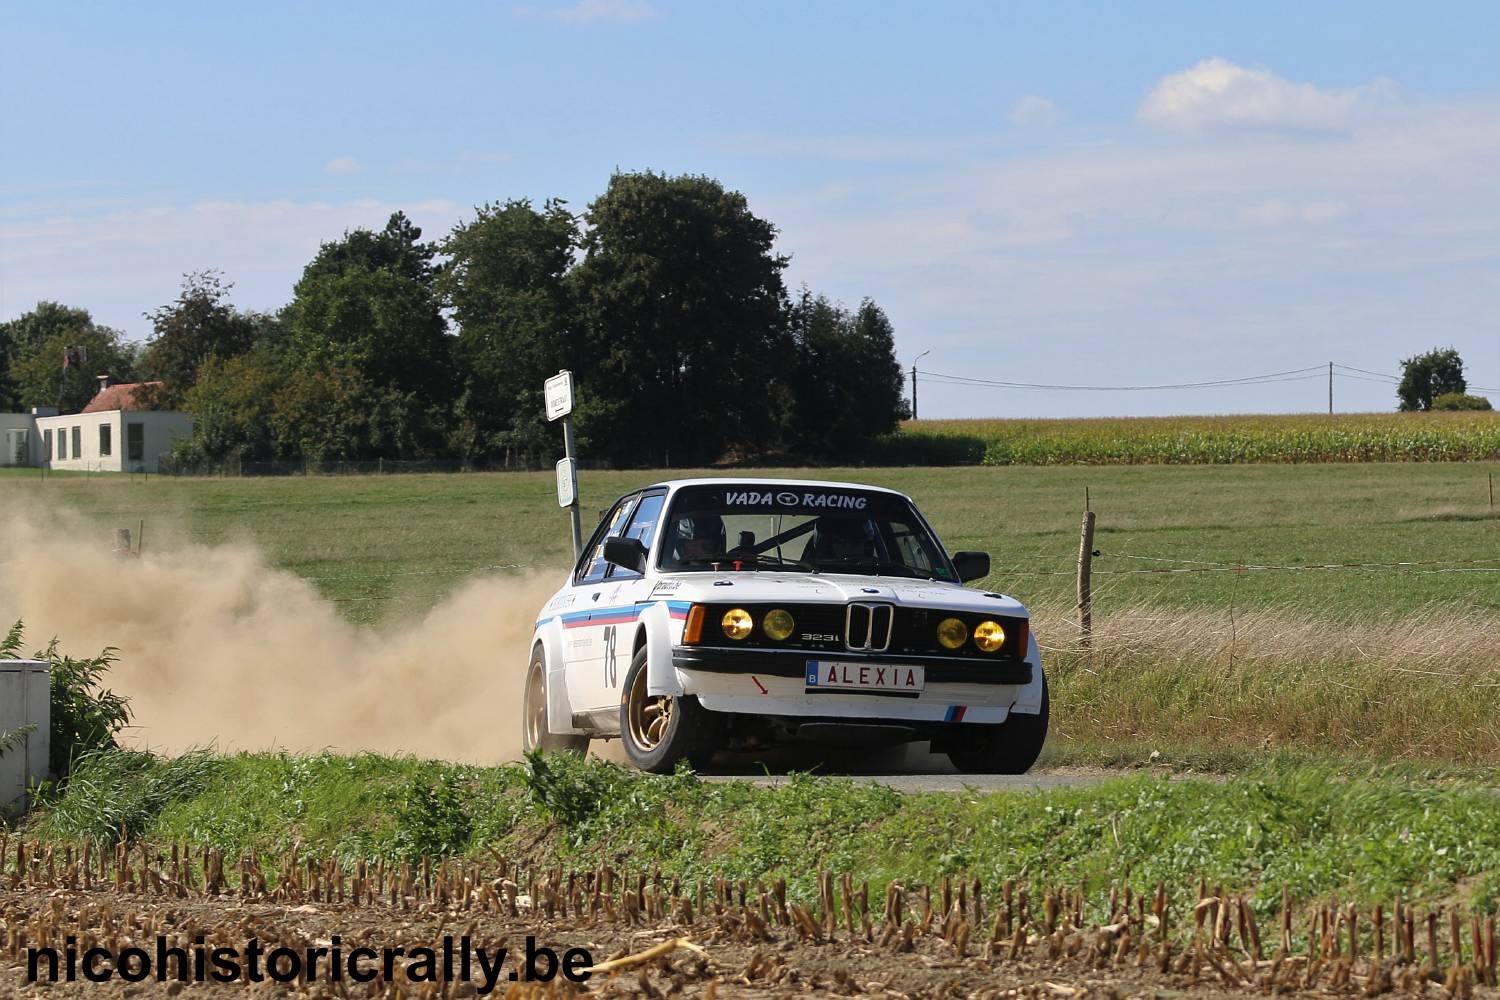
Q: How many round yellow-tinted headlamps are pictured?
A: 4